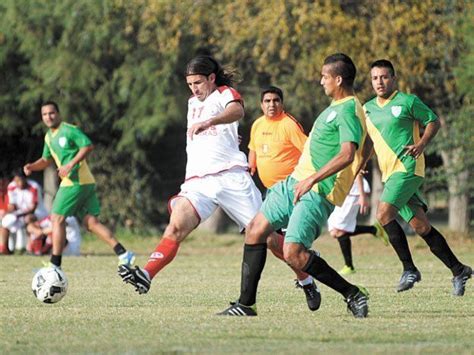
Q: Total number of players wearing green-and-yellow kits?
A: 3